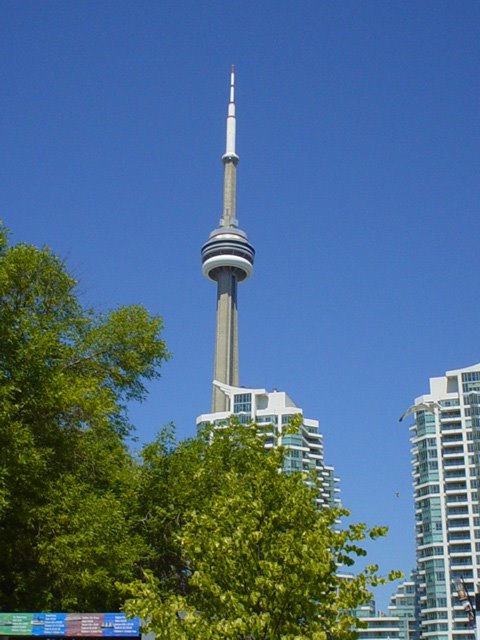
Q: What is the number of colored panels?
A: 4